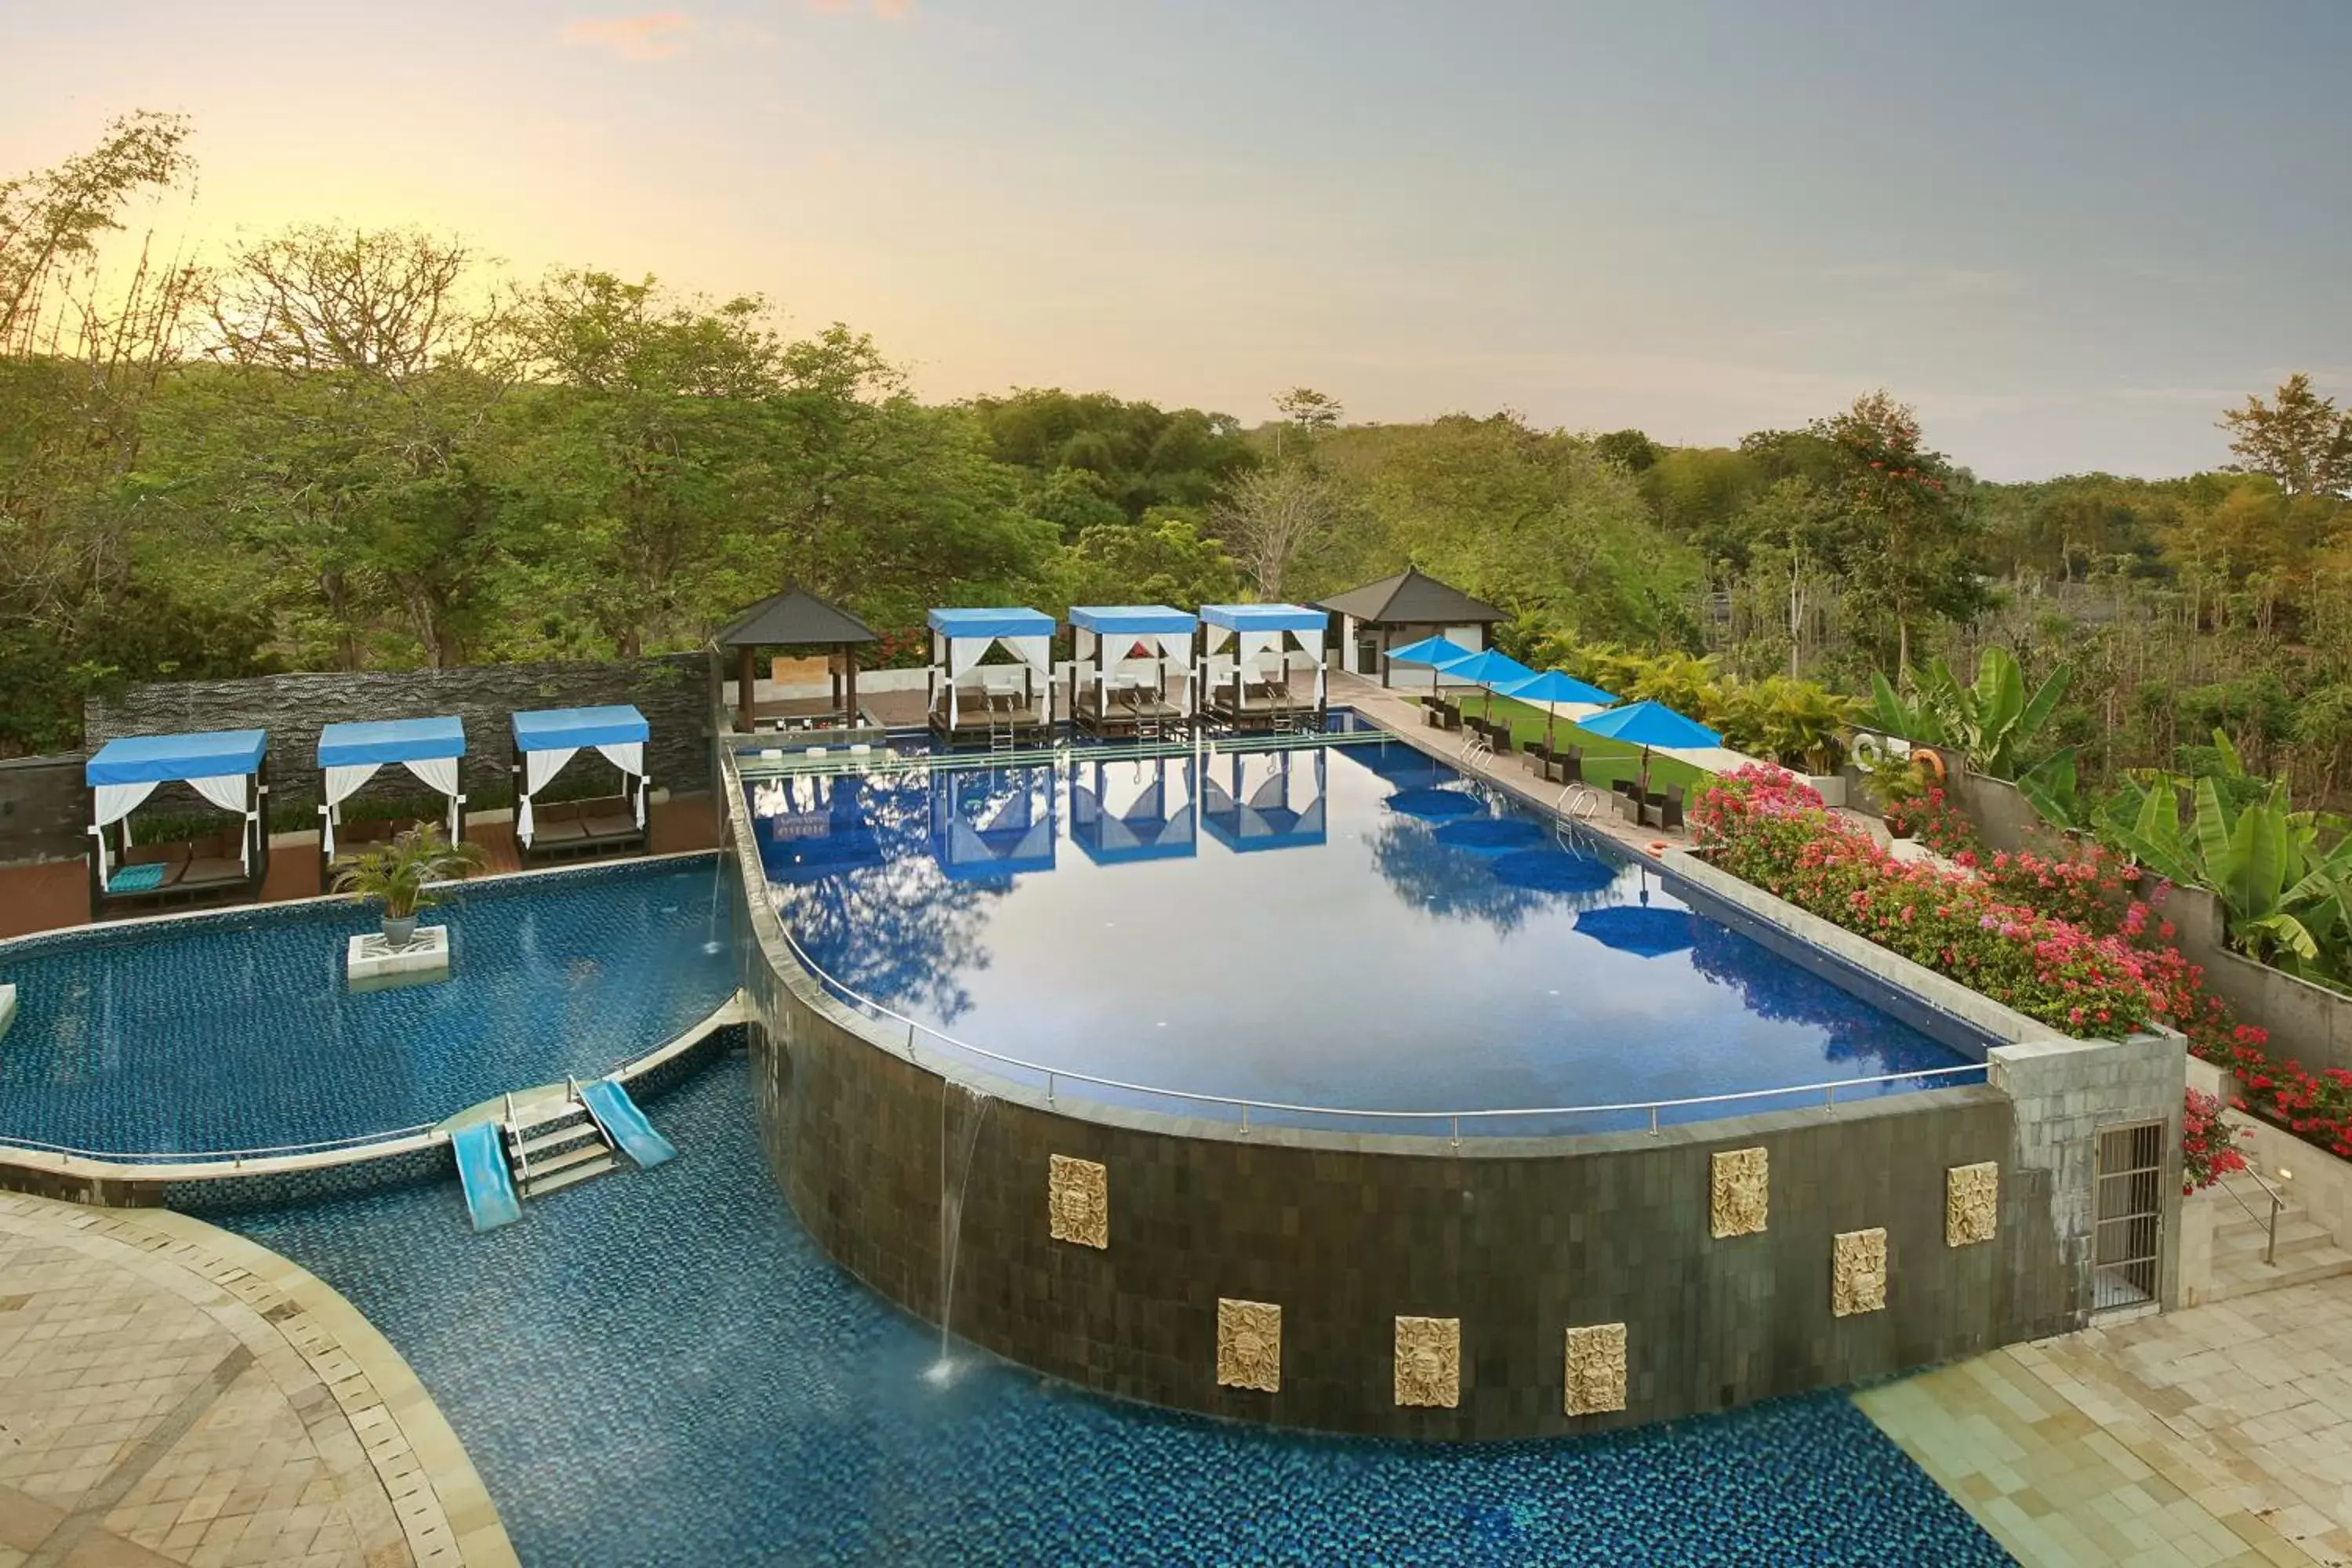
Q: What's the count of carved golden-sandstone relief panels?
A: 7